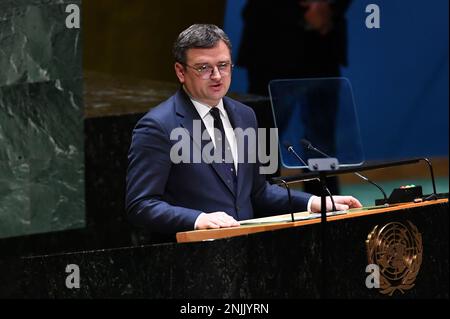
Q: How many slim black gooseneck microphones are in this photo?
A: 2